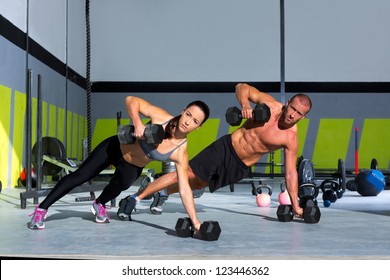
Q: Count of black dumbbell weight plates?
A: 8